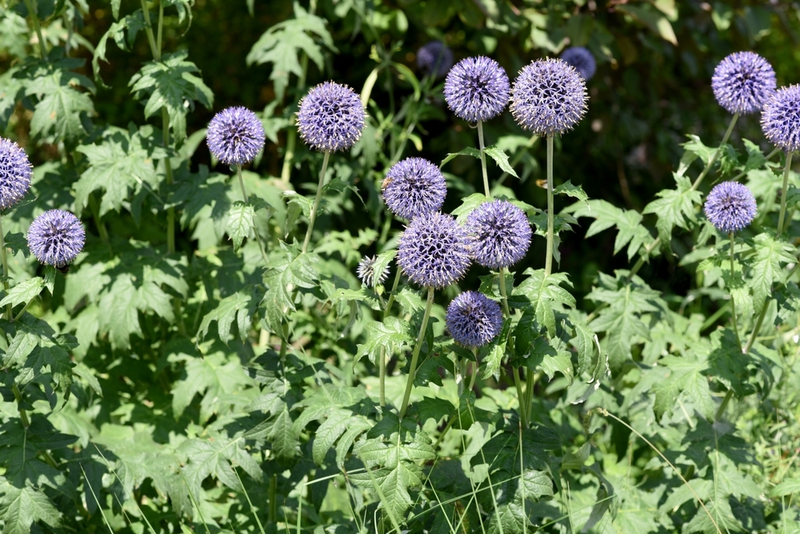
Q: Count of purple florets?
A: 15